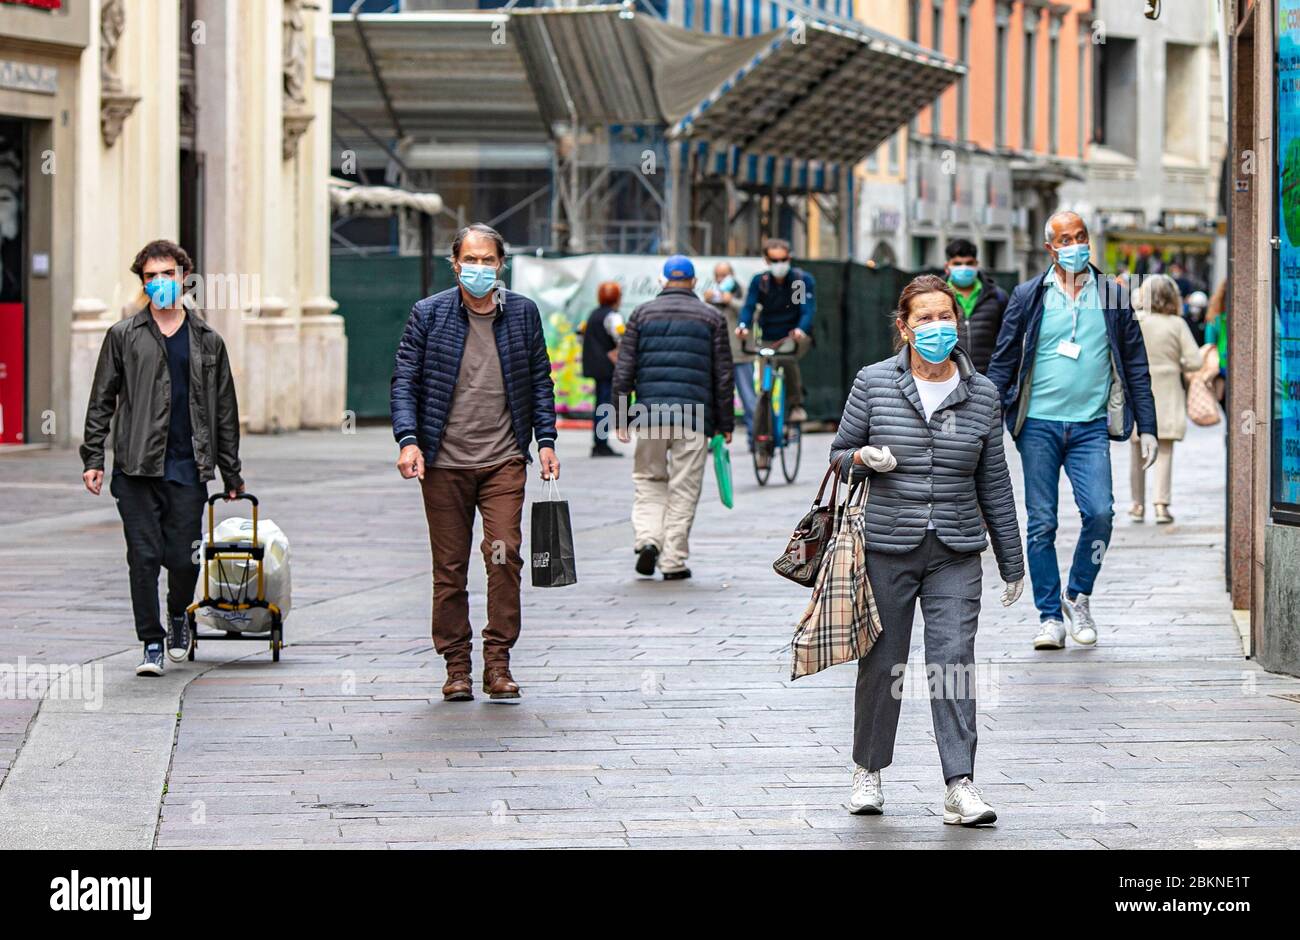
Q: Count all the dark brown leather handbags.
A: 1